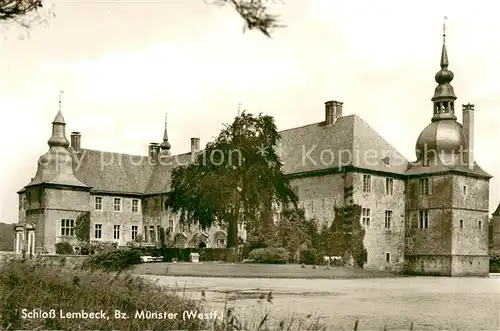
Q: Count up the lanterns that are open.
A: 1